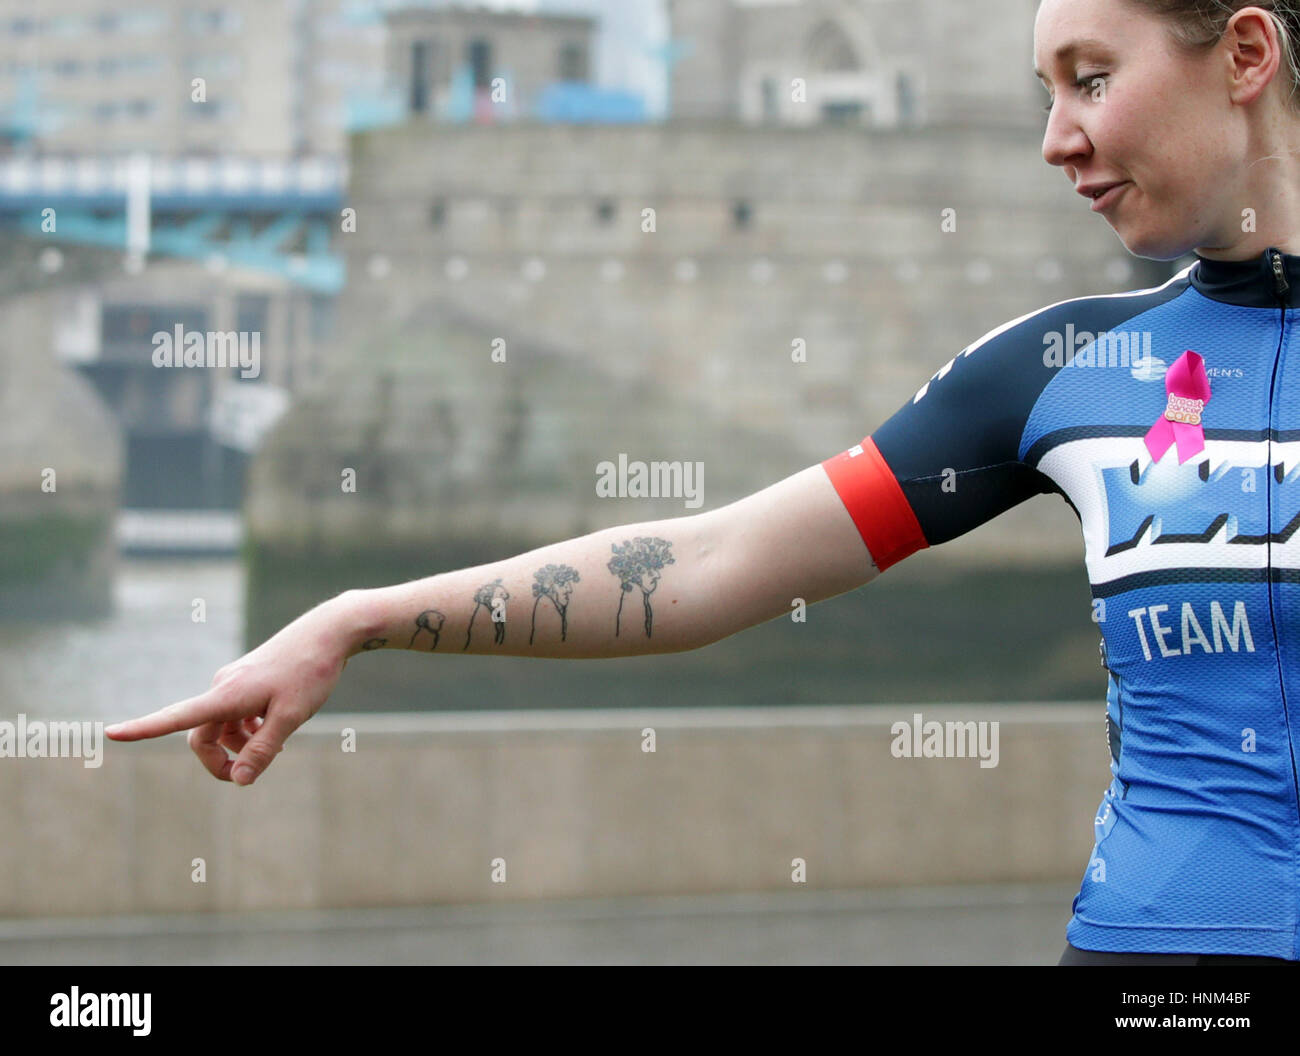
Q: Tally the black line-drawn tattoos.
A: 5